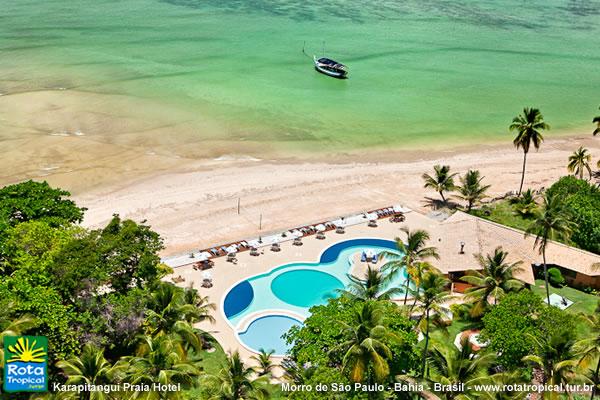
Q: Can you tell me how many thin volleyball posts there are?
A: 2